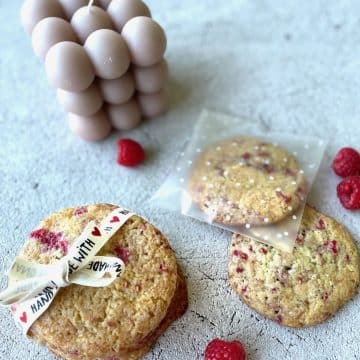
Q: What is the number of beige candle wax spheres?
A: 15